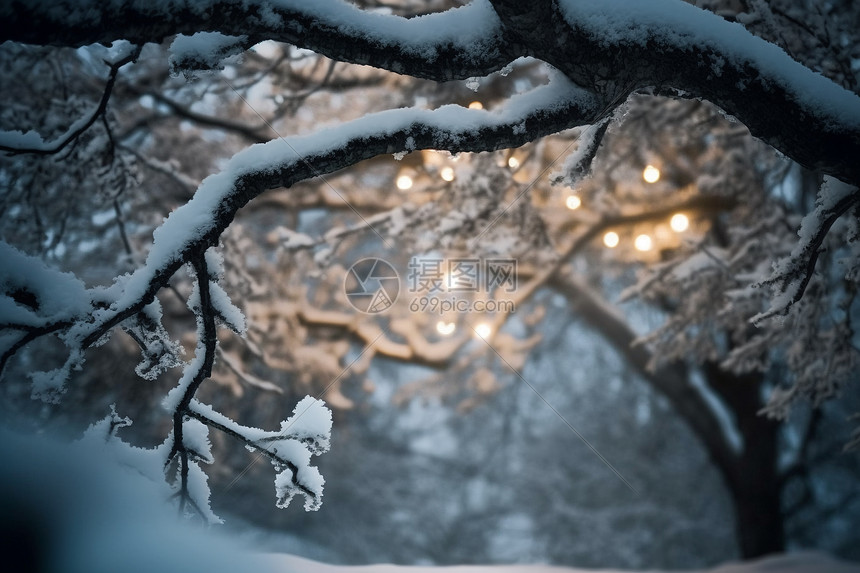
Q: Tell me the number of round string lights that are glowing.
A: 12